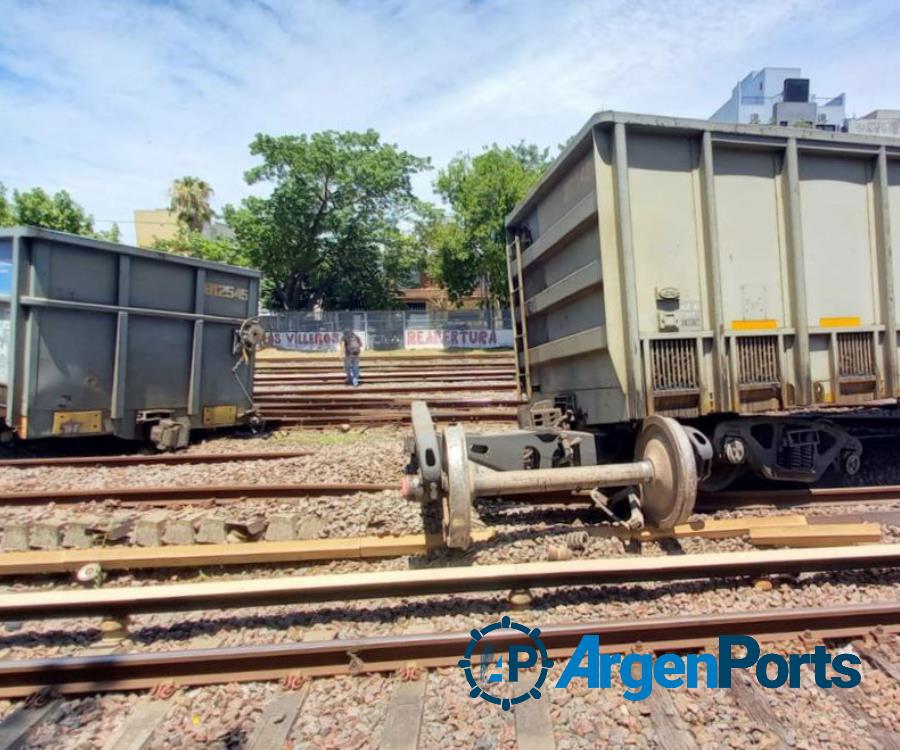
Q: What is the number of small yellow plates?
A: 4